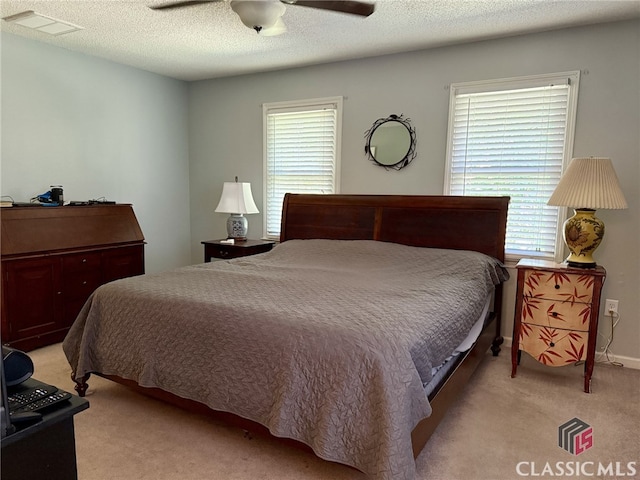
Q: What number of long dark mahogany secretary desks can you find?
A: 1